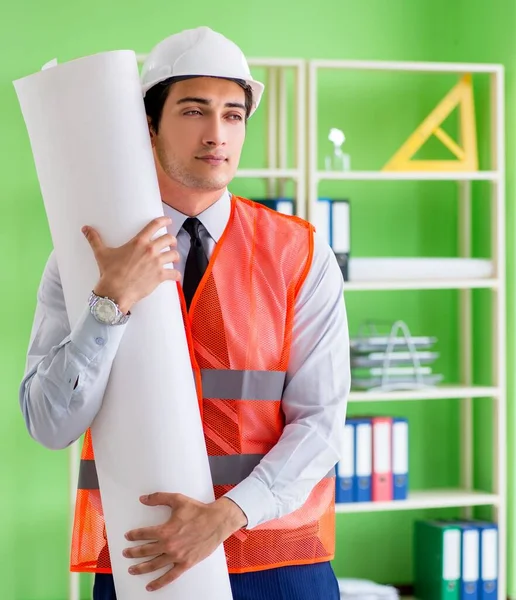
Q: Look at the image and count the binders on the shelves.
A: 10